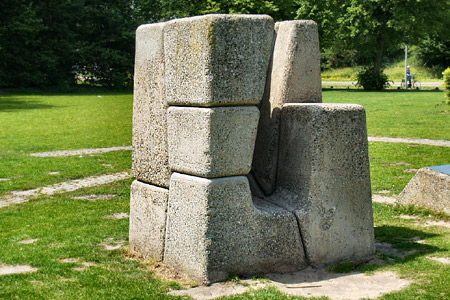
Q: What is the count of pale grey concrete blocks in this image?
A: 7